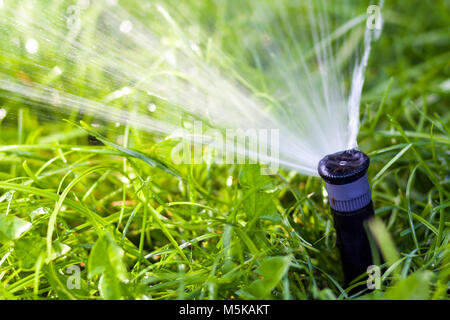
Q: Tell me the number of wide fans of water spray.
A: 1